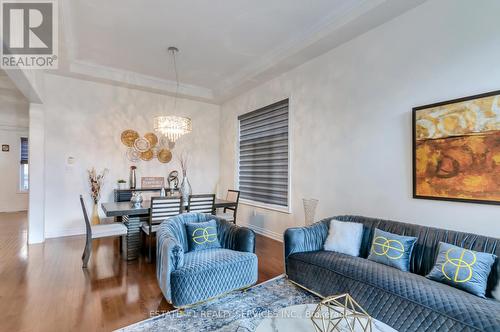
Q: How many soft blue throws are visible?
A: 3